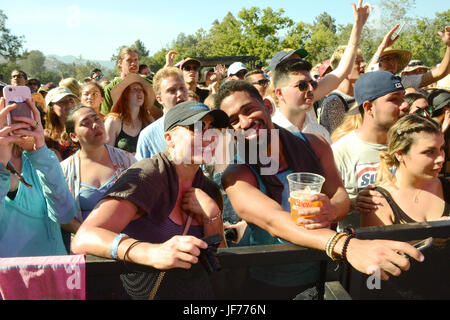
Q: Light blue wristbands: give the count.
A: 1